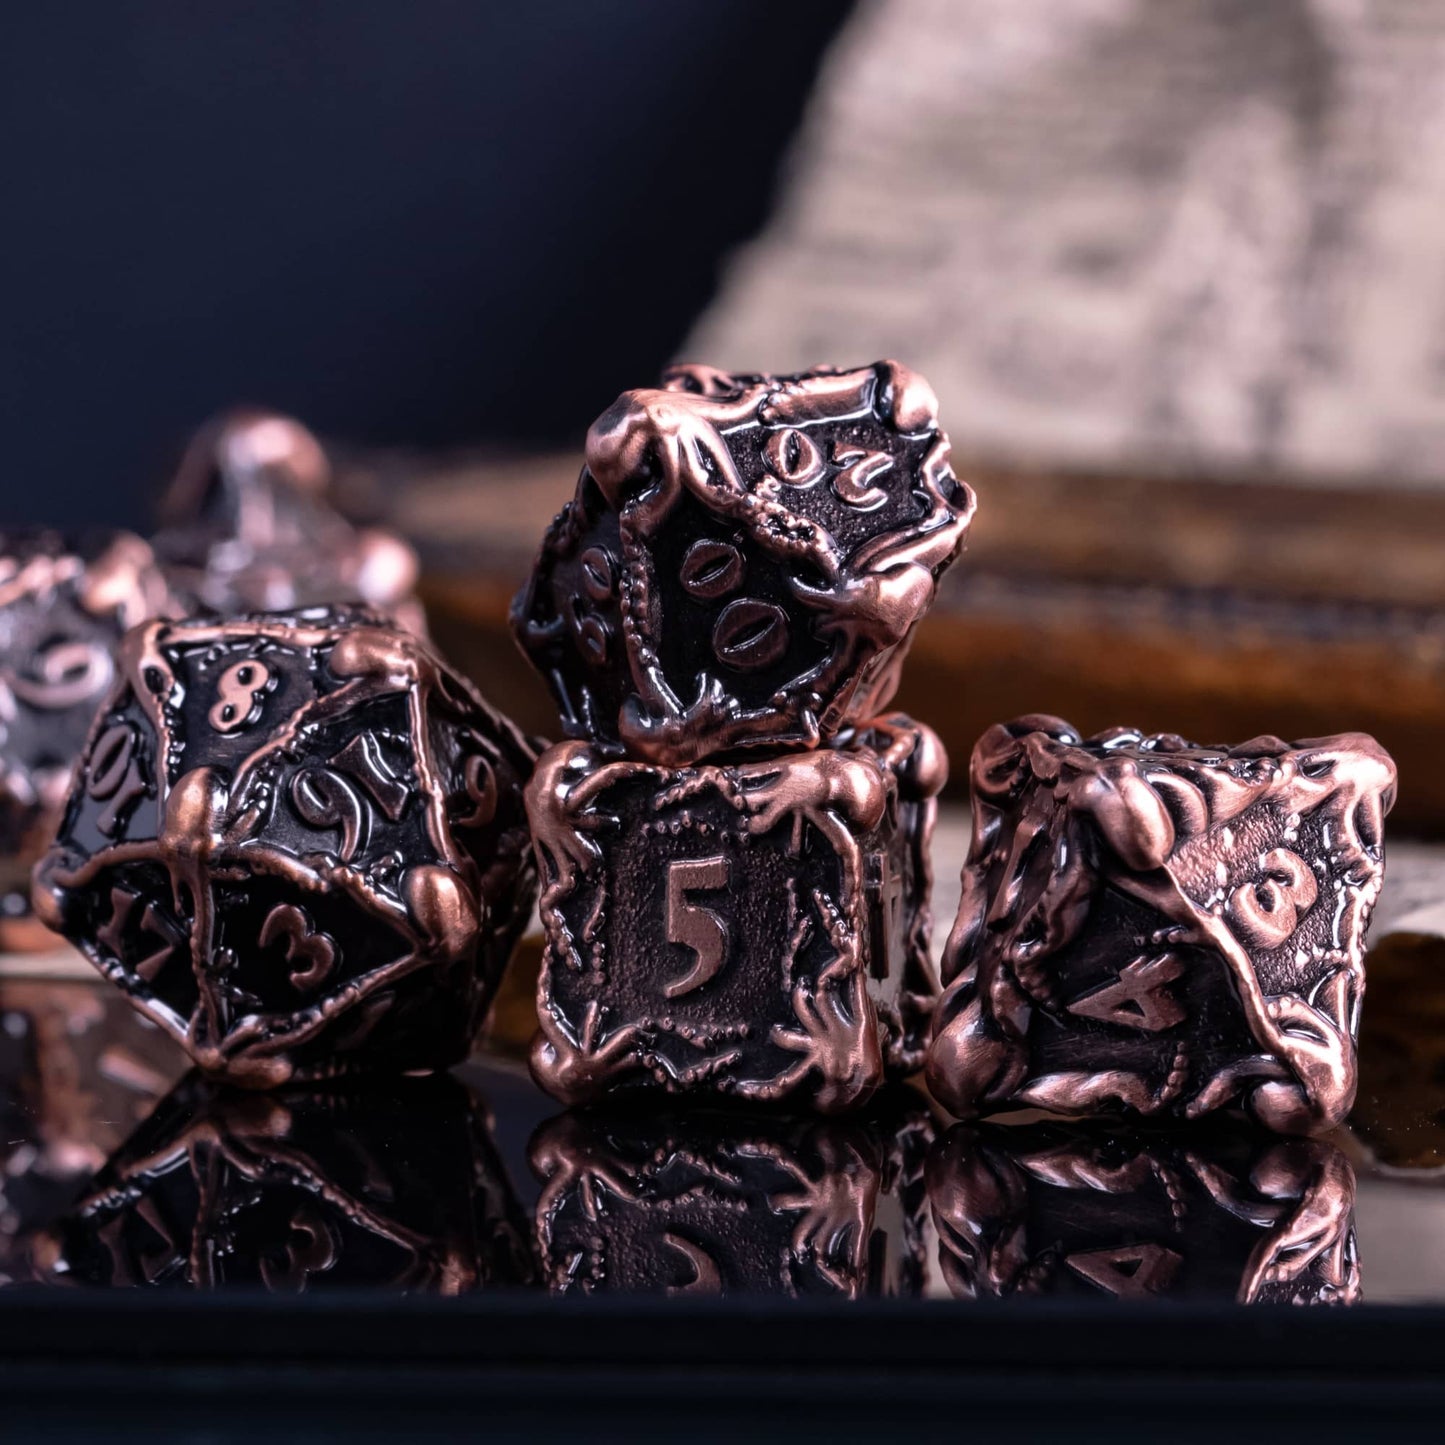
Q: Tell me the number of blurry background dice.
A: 2